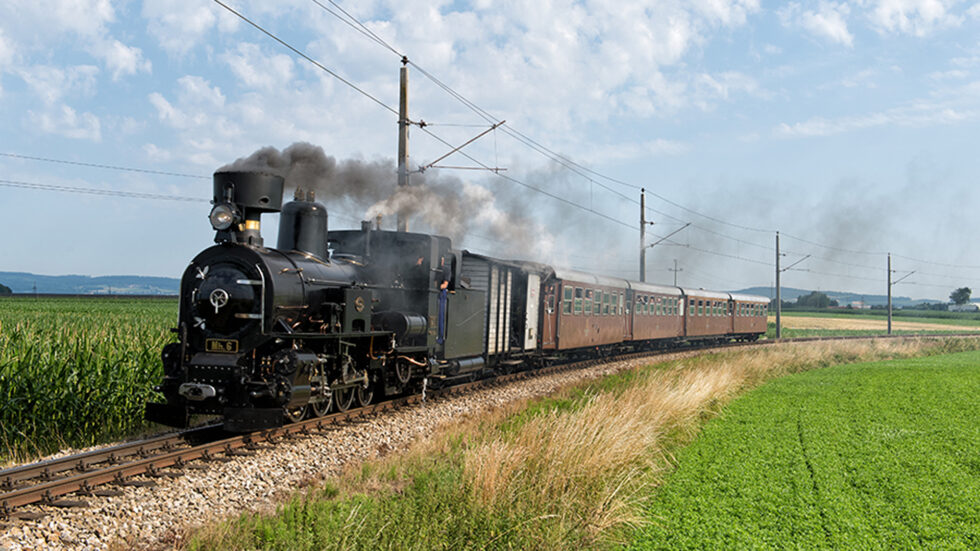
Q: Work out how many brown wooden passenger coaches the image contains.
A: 4